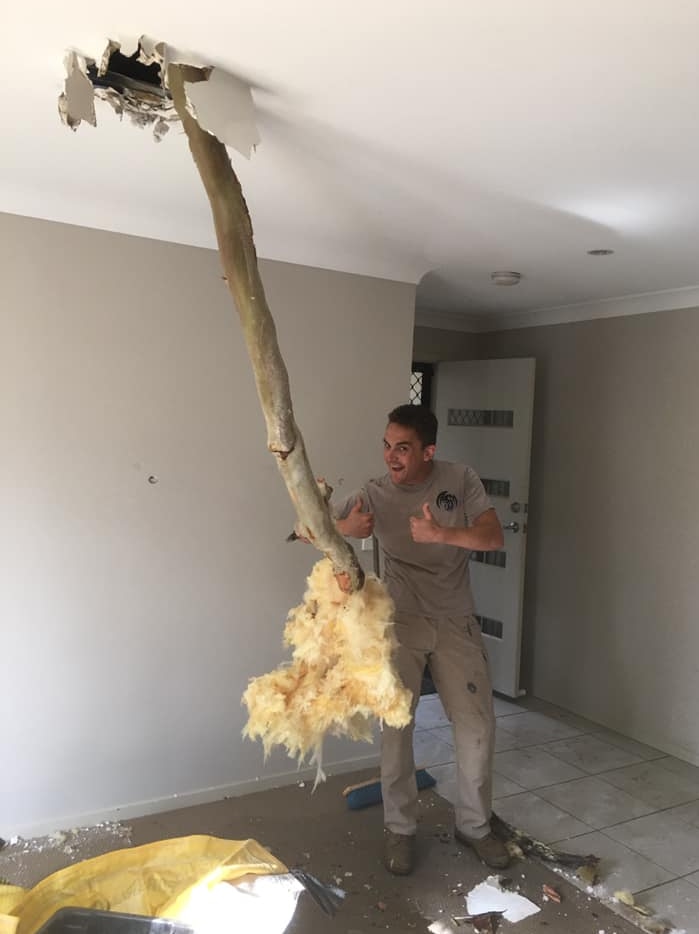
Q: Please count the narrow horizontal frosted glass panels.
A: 4